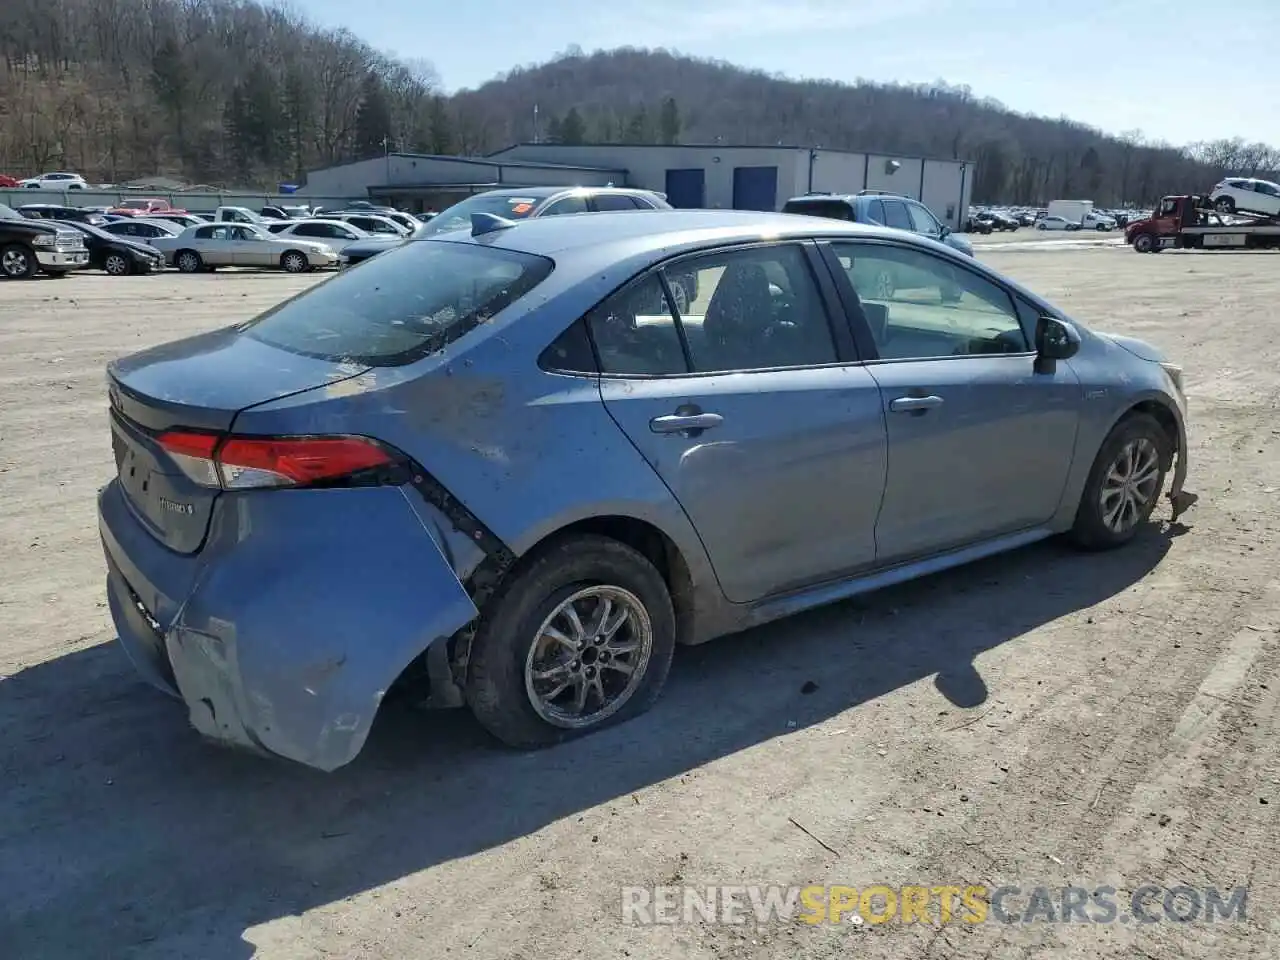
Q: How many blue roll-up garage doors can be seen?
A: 2